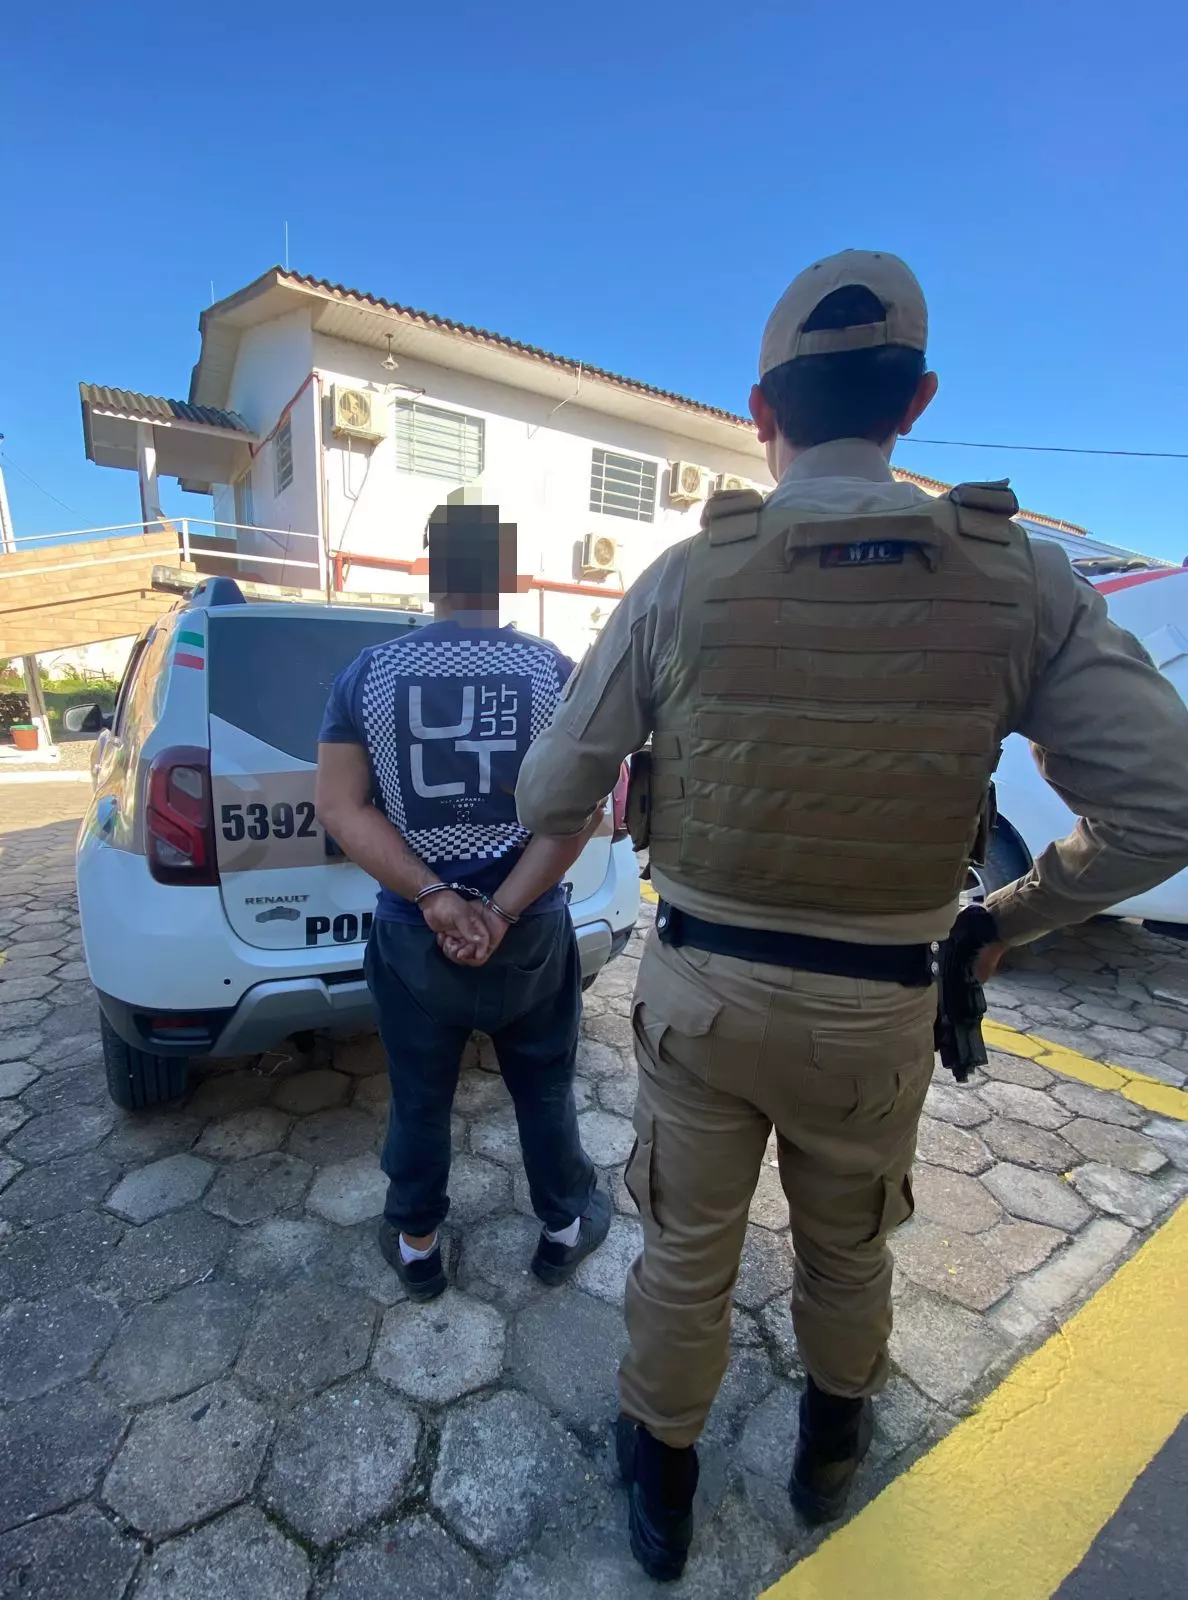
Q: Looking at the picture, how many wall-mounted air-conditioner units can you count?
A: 4